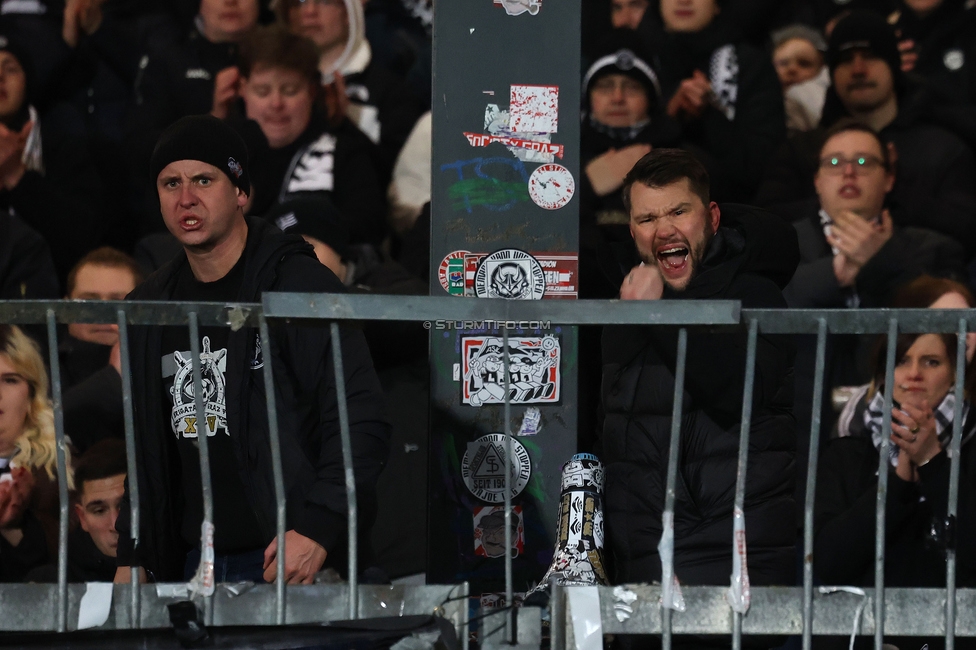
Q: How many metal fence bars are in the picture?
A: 11